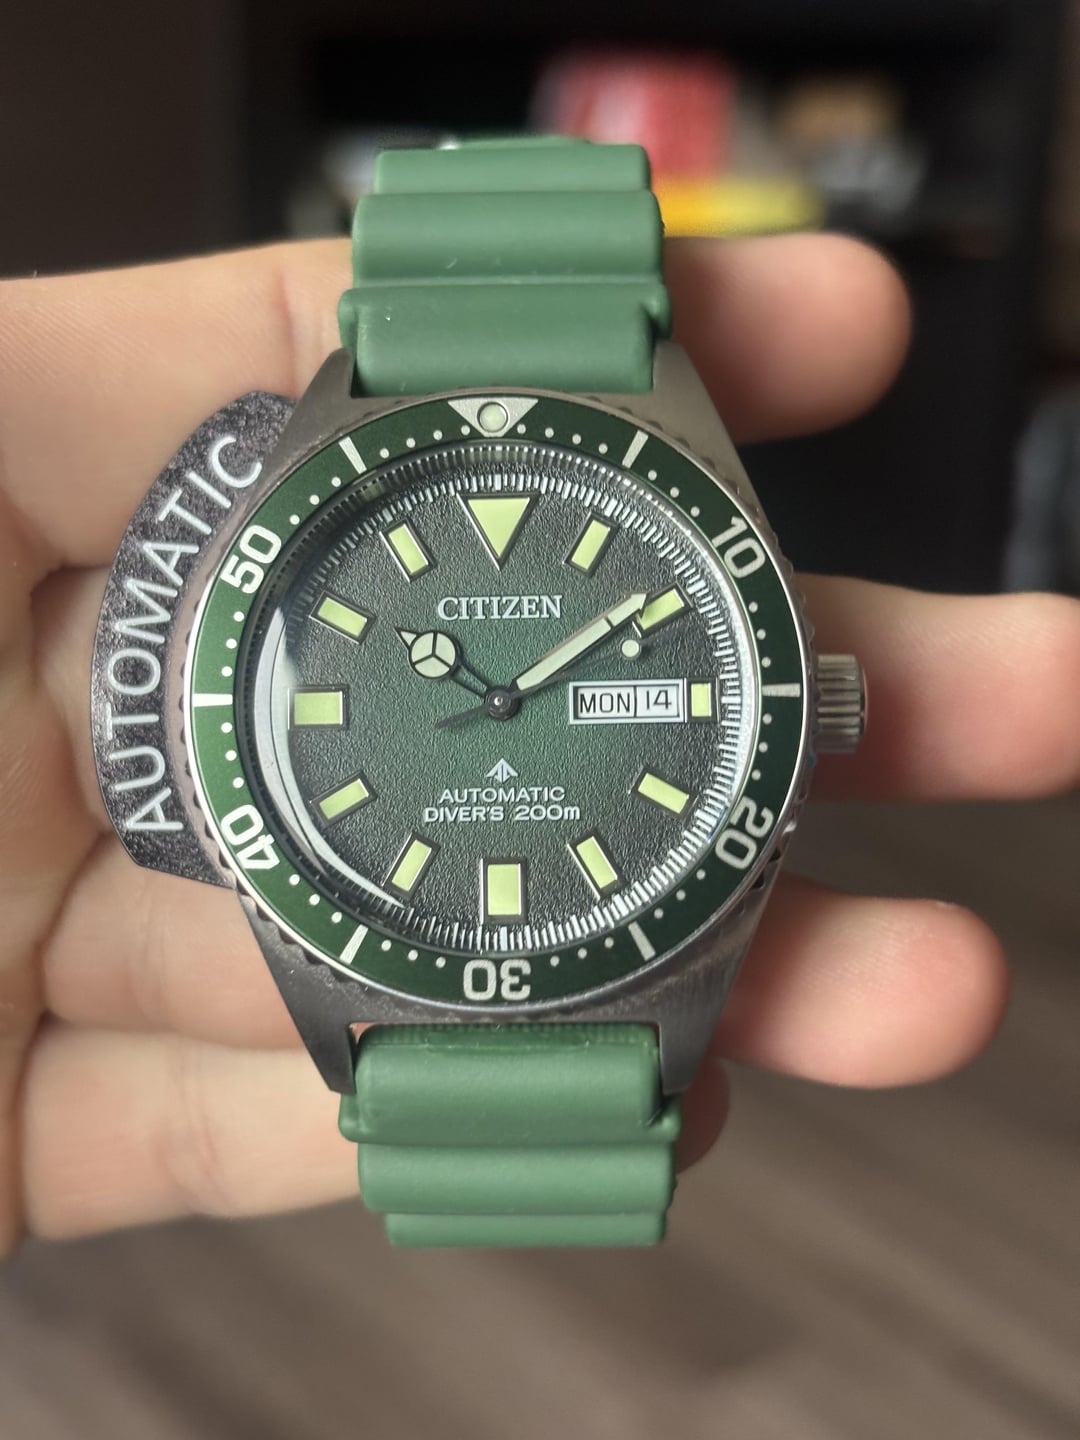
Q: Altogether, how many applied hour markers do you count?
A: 12